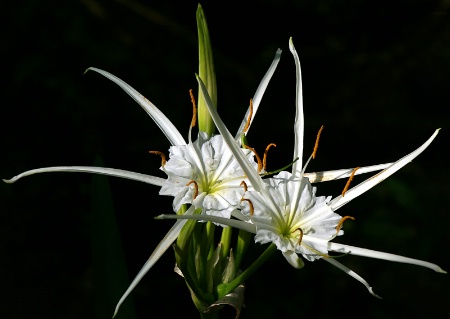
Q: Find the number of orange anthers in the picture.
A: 12